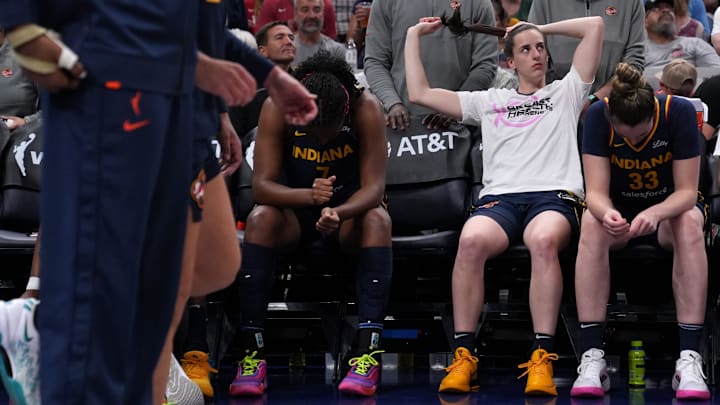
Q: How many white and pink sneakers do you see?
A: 2